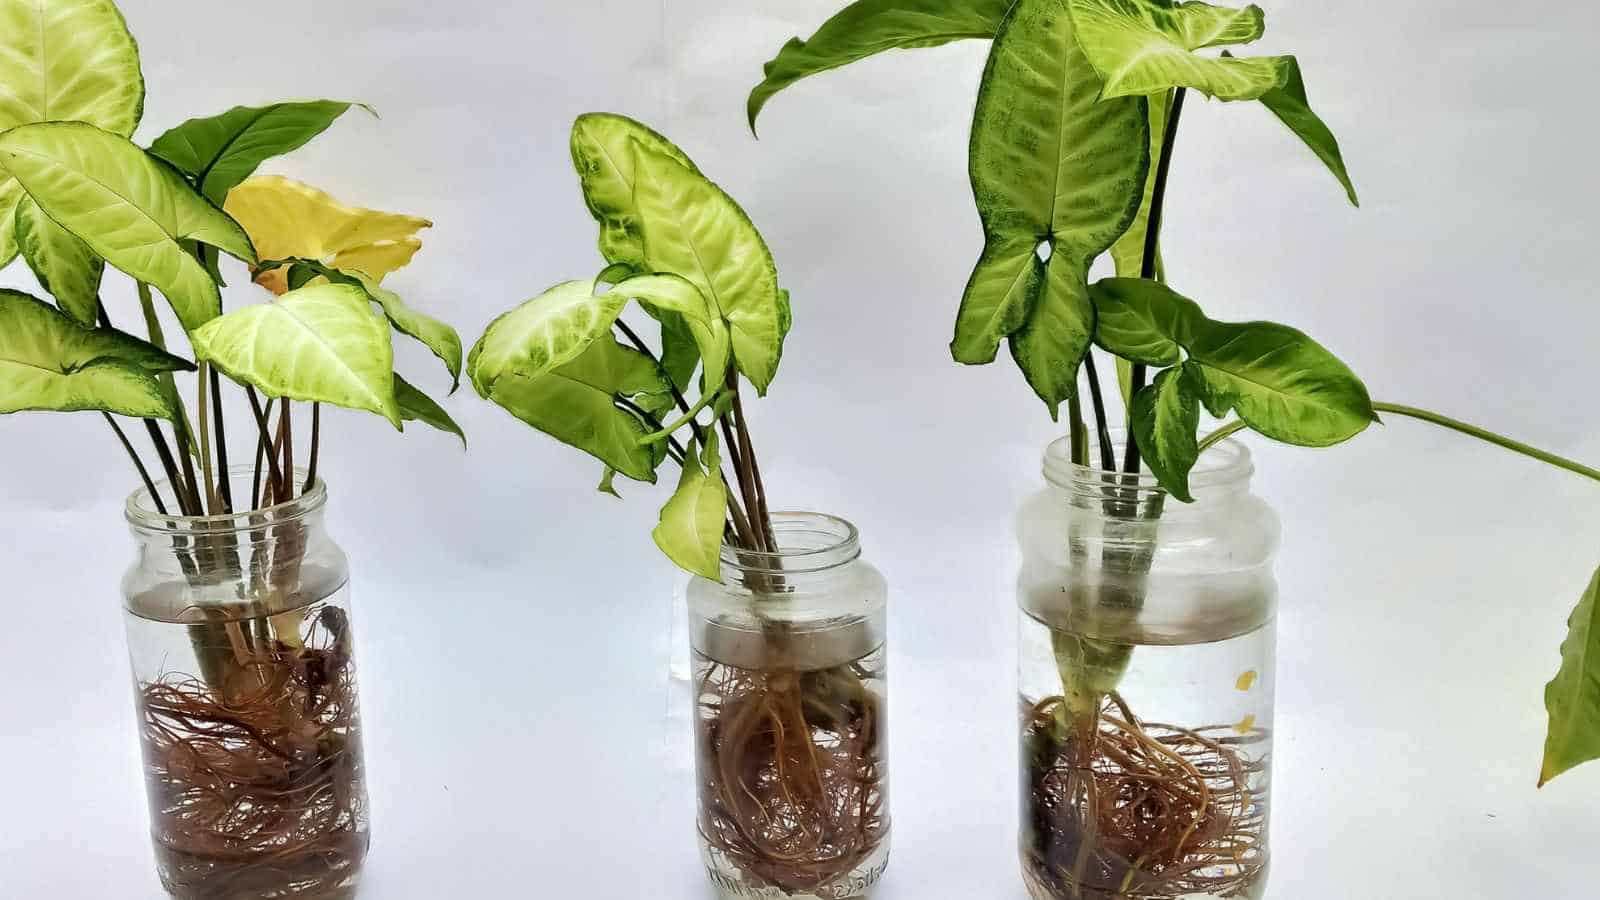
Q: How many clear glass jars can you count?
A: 3